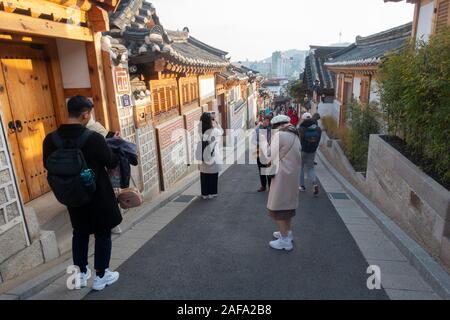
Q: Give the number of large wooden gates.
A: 1